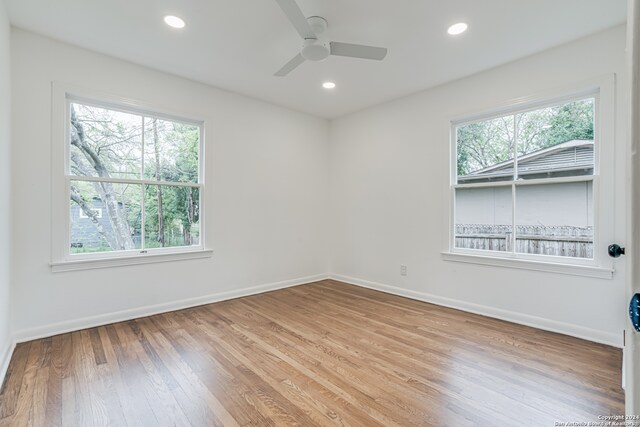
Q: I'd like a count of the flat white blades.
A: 3